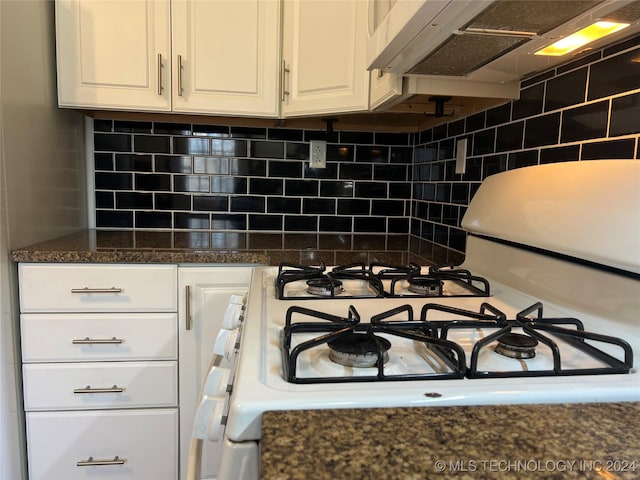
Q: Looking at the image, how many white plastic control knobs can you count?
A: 5